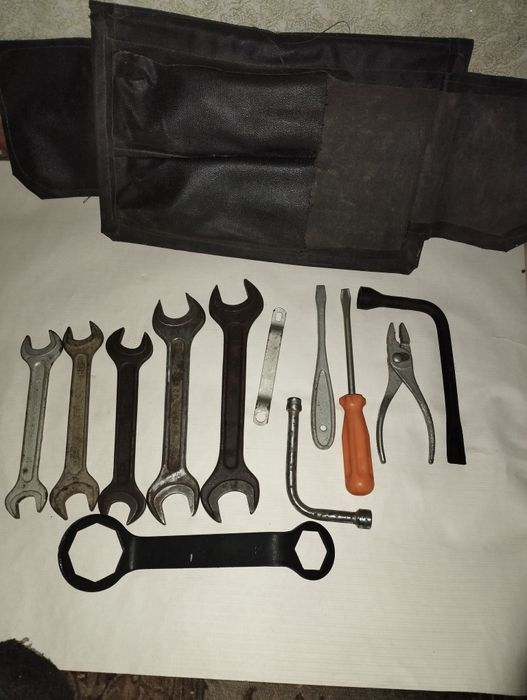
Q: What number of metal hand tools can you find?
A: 12